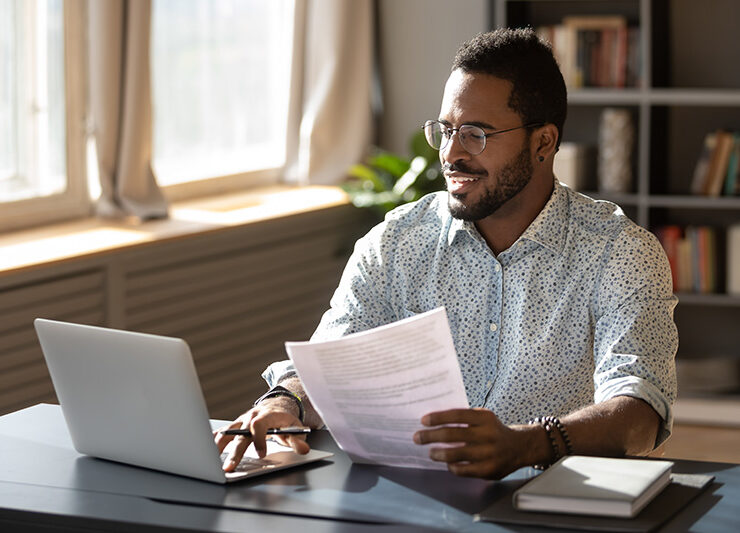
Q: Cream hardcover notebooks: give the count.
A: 1